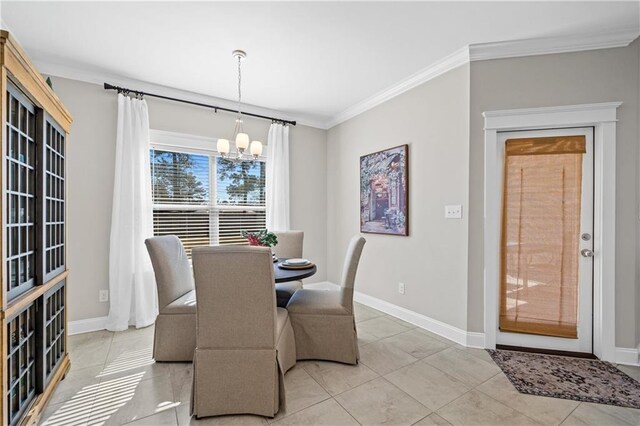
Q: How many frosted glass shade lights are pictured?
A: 3